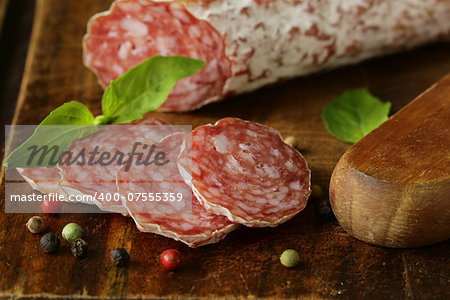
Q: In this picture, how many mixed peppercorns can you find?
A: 11